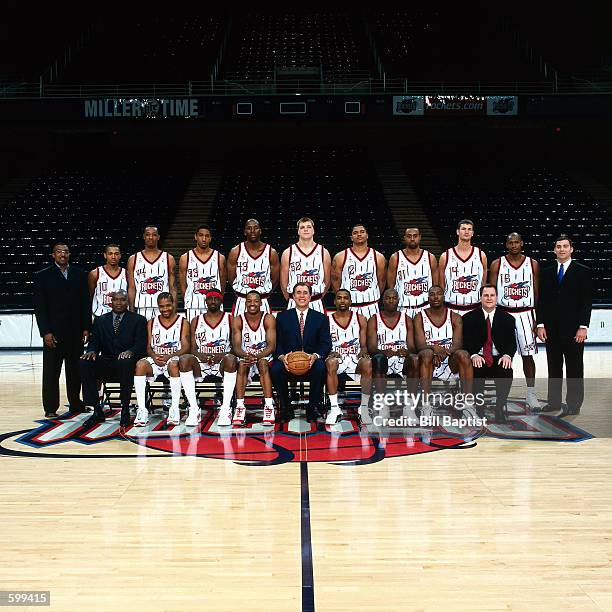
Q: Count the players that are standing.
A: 9